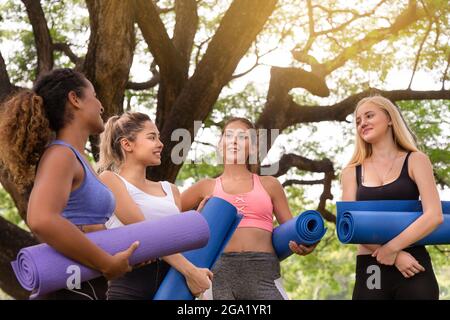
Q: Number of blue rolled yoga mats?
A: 3